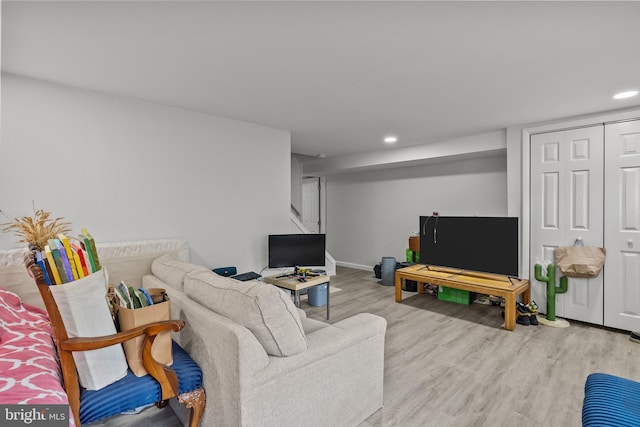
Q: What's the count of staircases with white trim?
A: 1